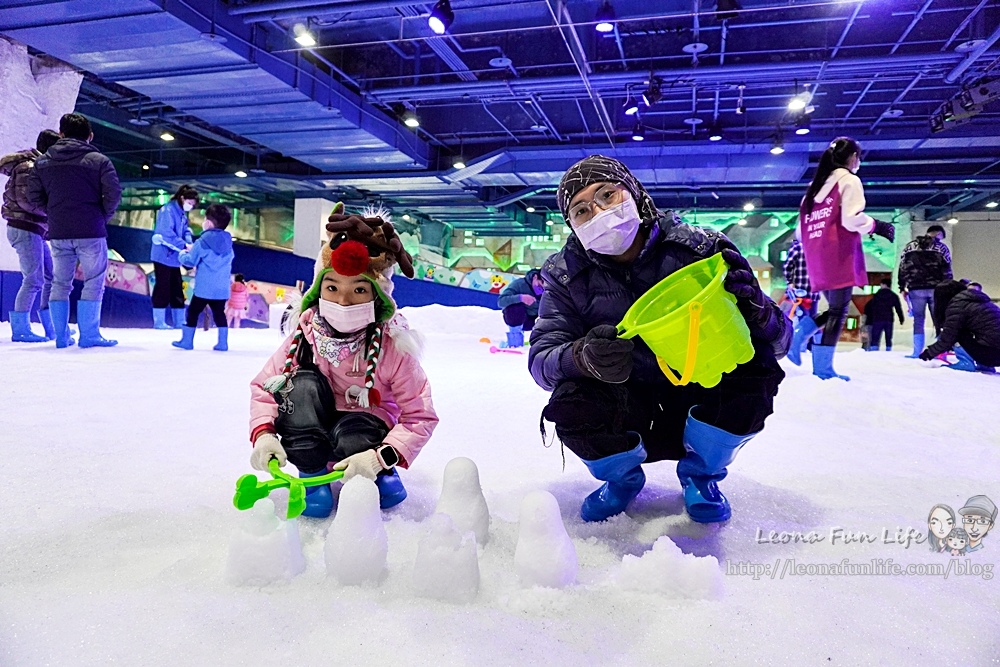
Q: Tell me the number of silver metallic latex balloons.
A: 0